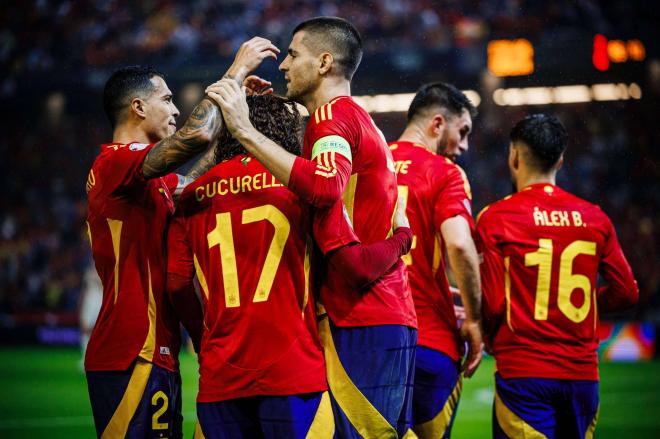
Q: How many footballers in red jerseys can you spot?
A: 5